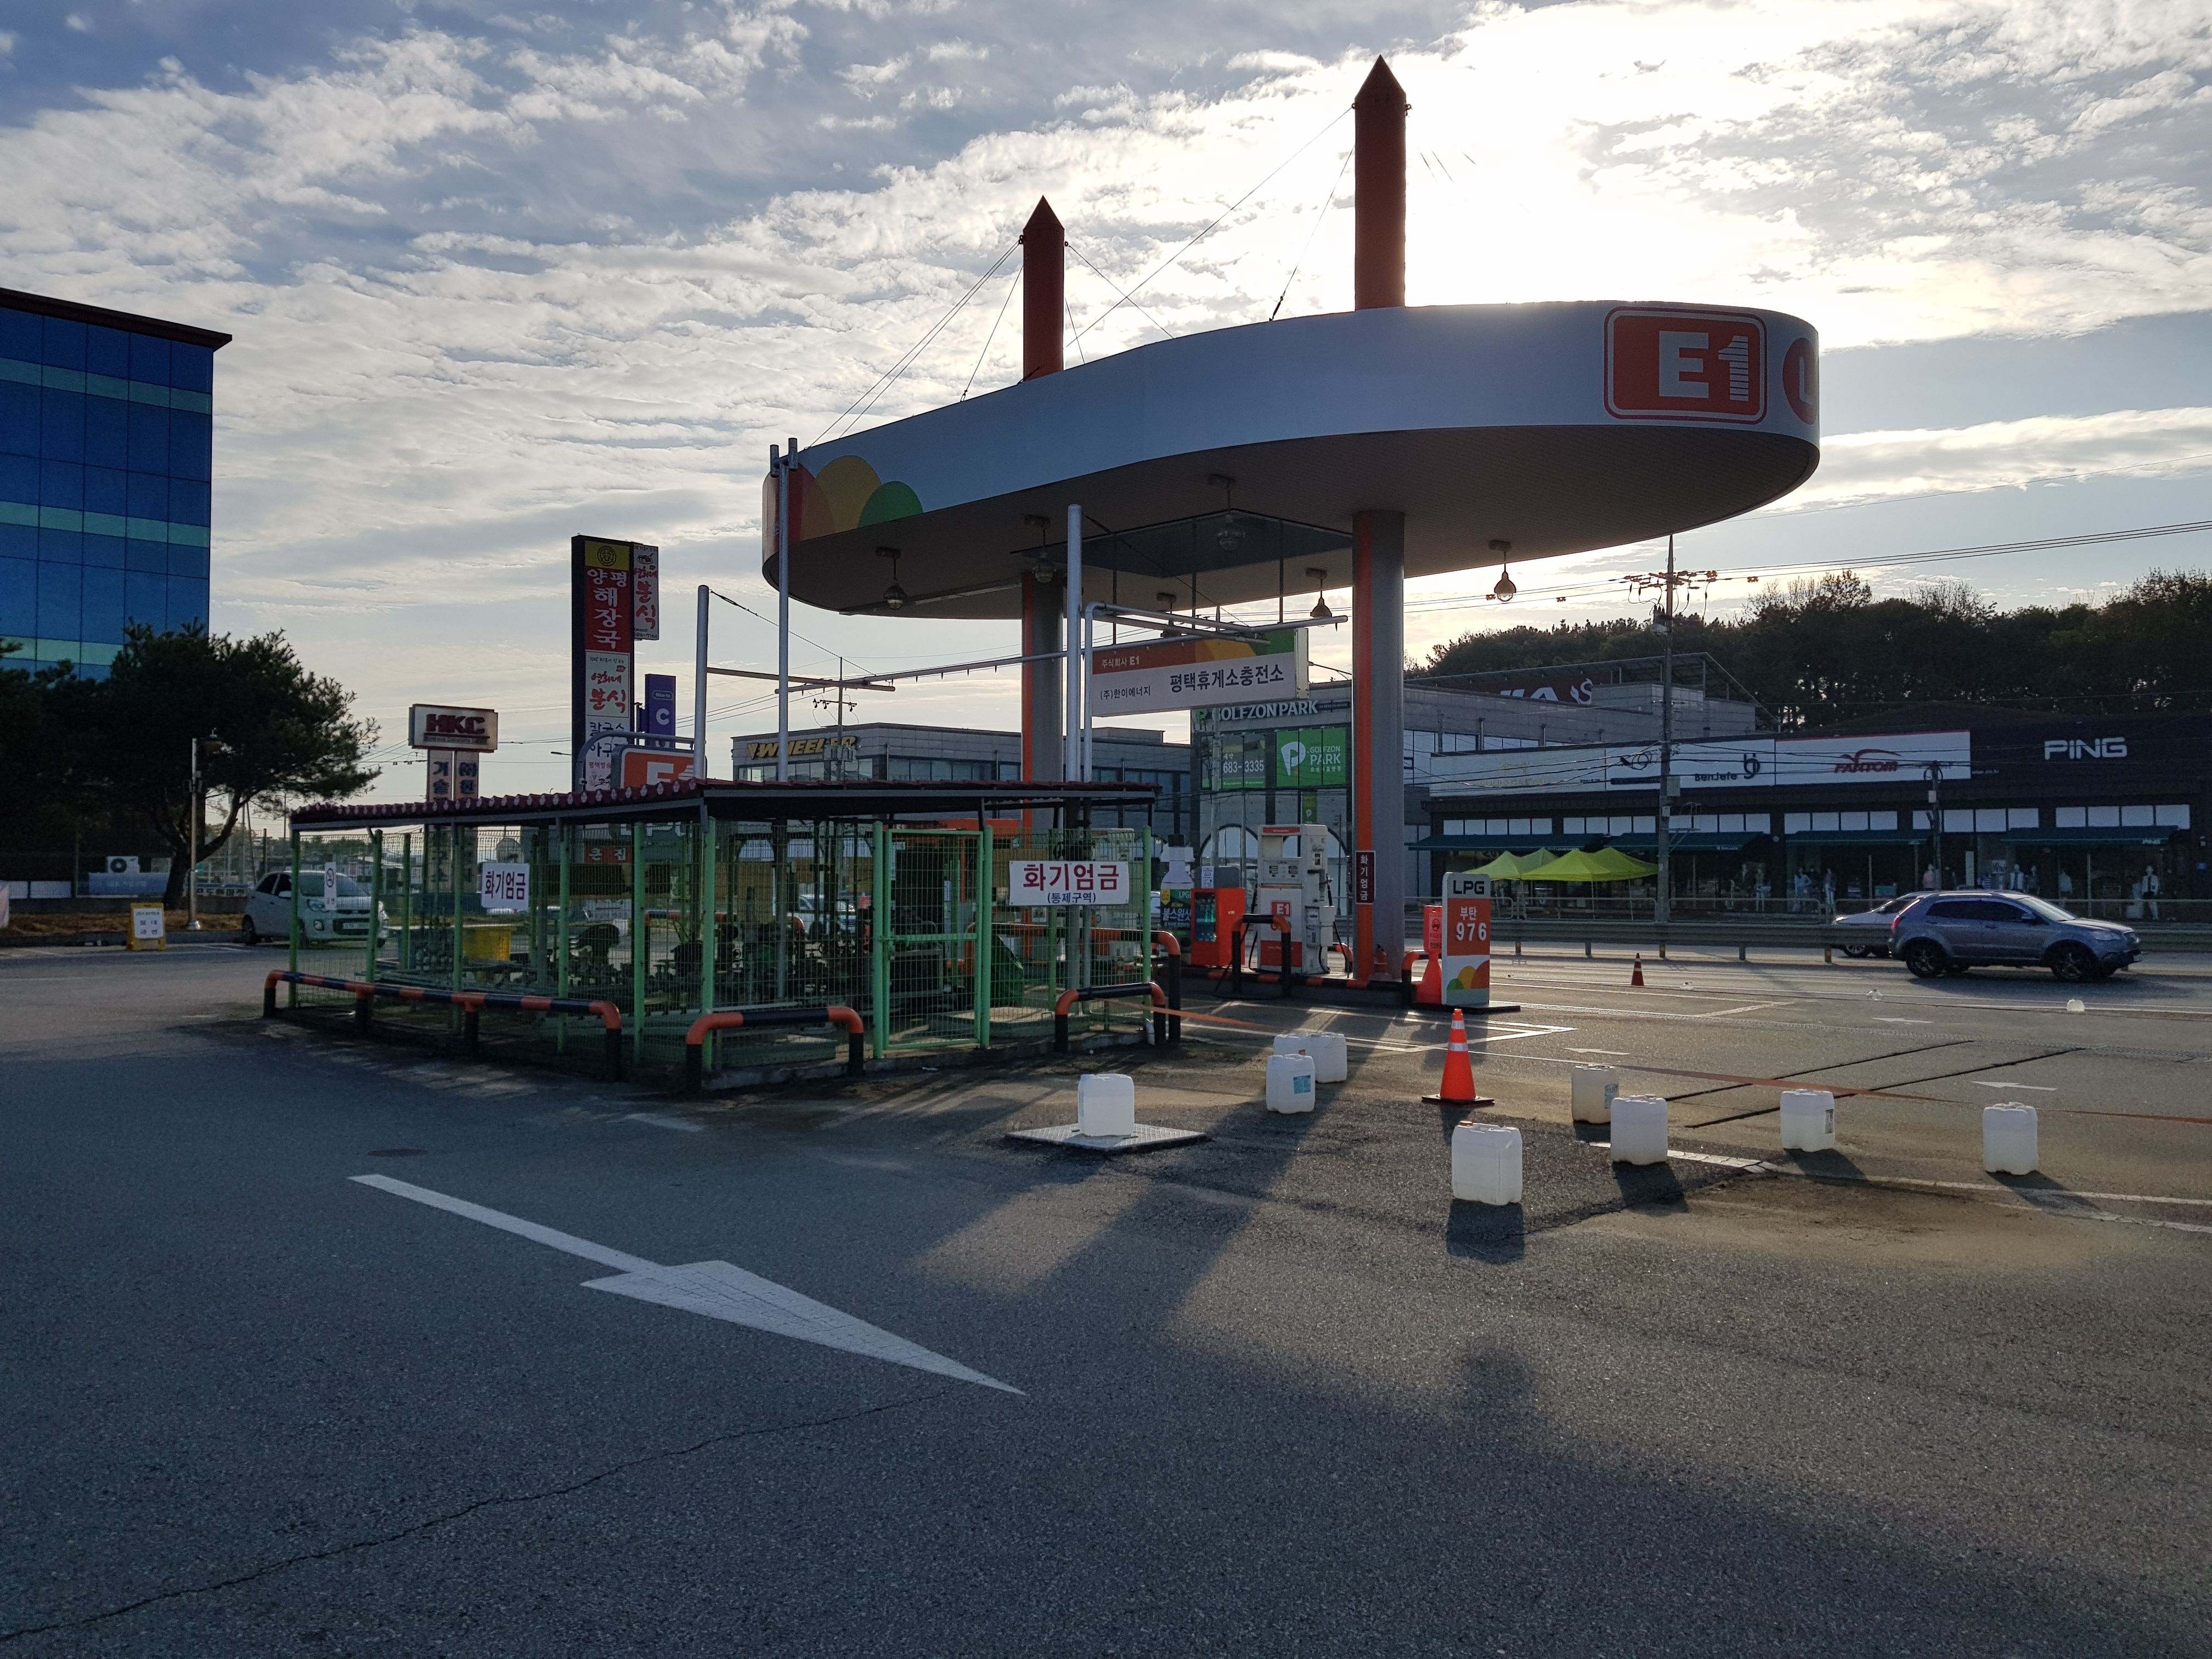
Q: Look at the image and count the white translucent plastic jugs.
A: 9